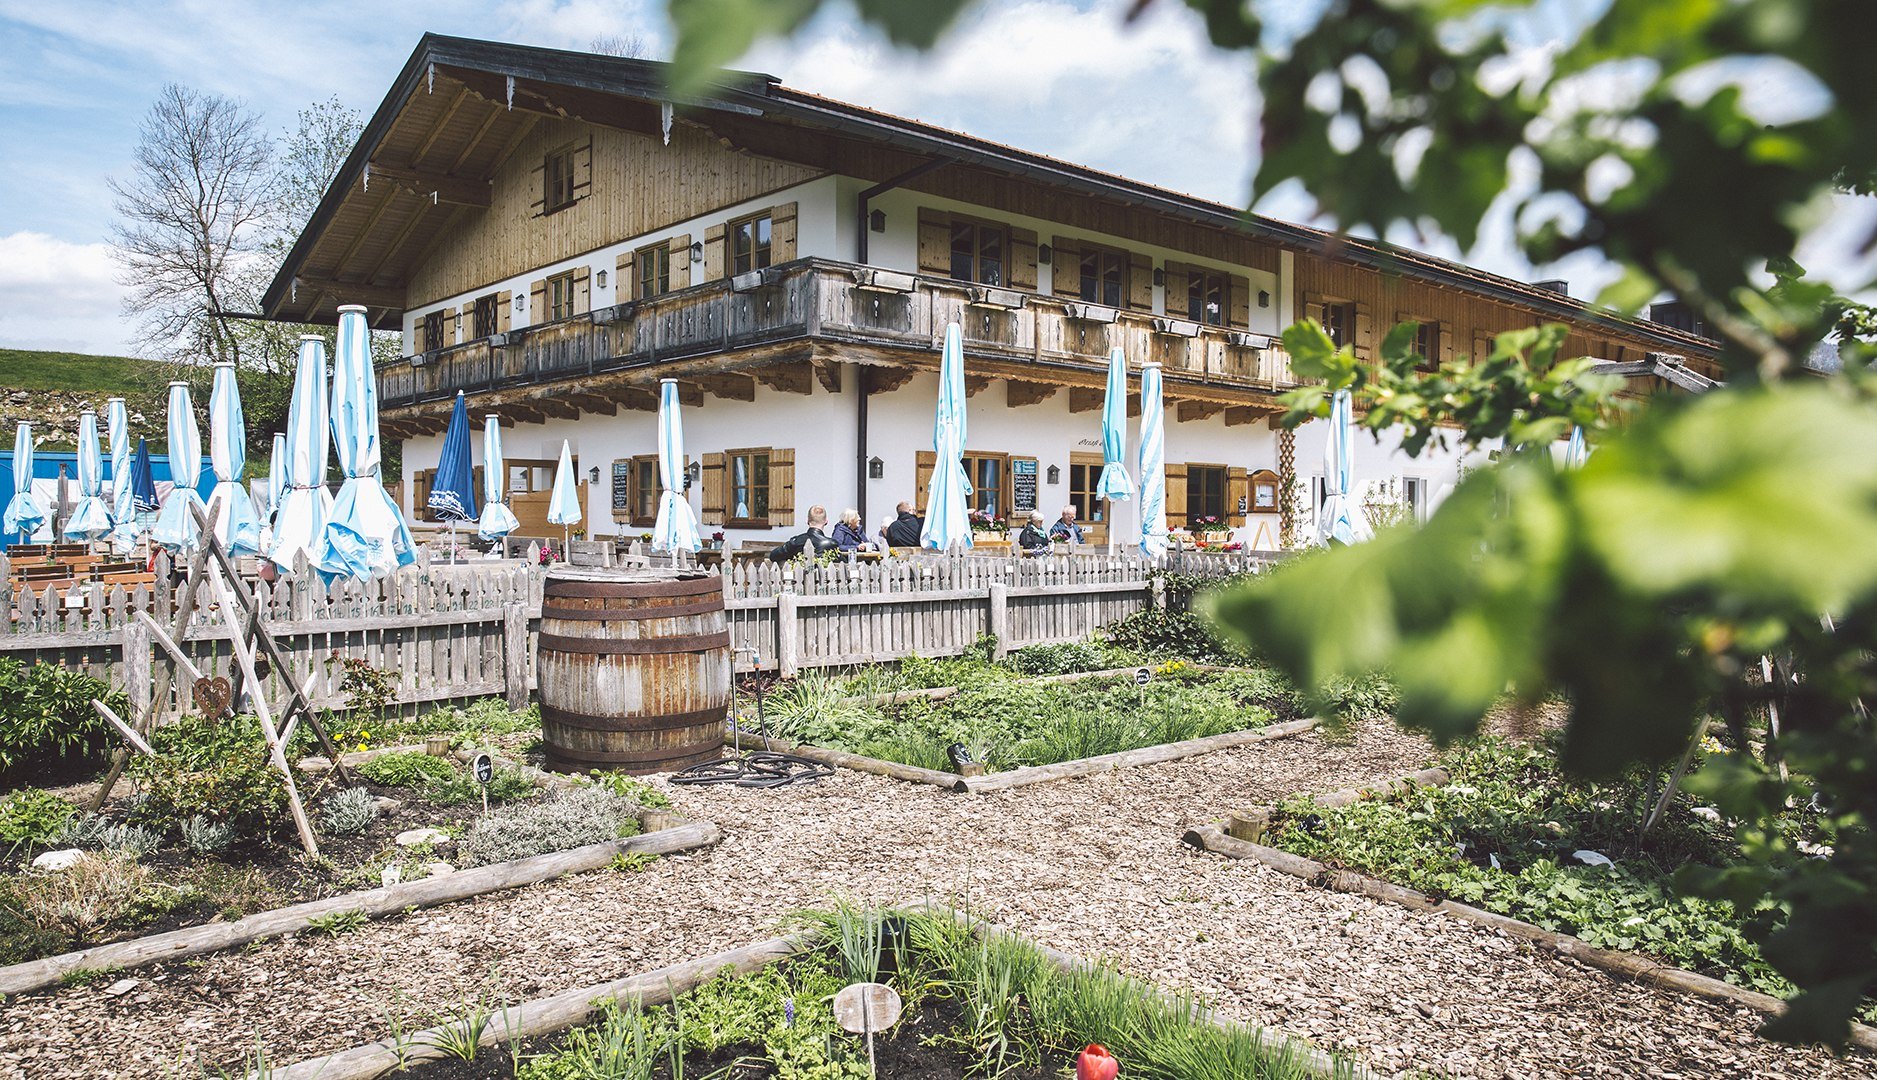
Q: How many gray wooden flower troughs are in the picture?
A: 9